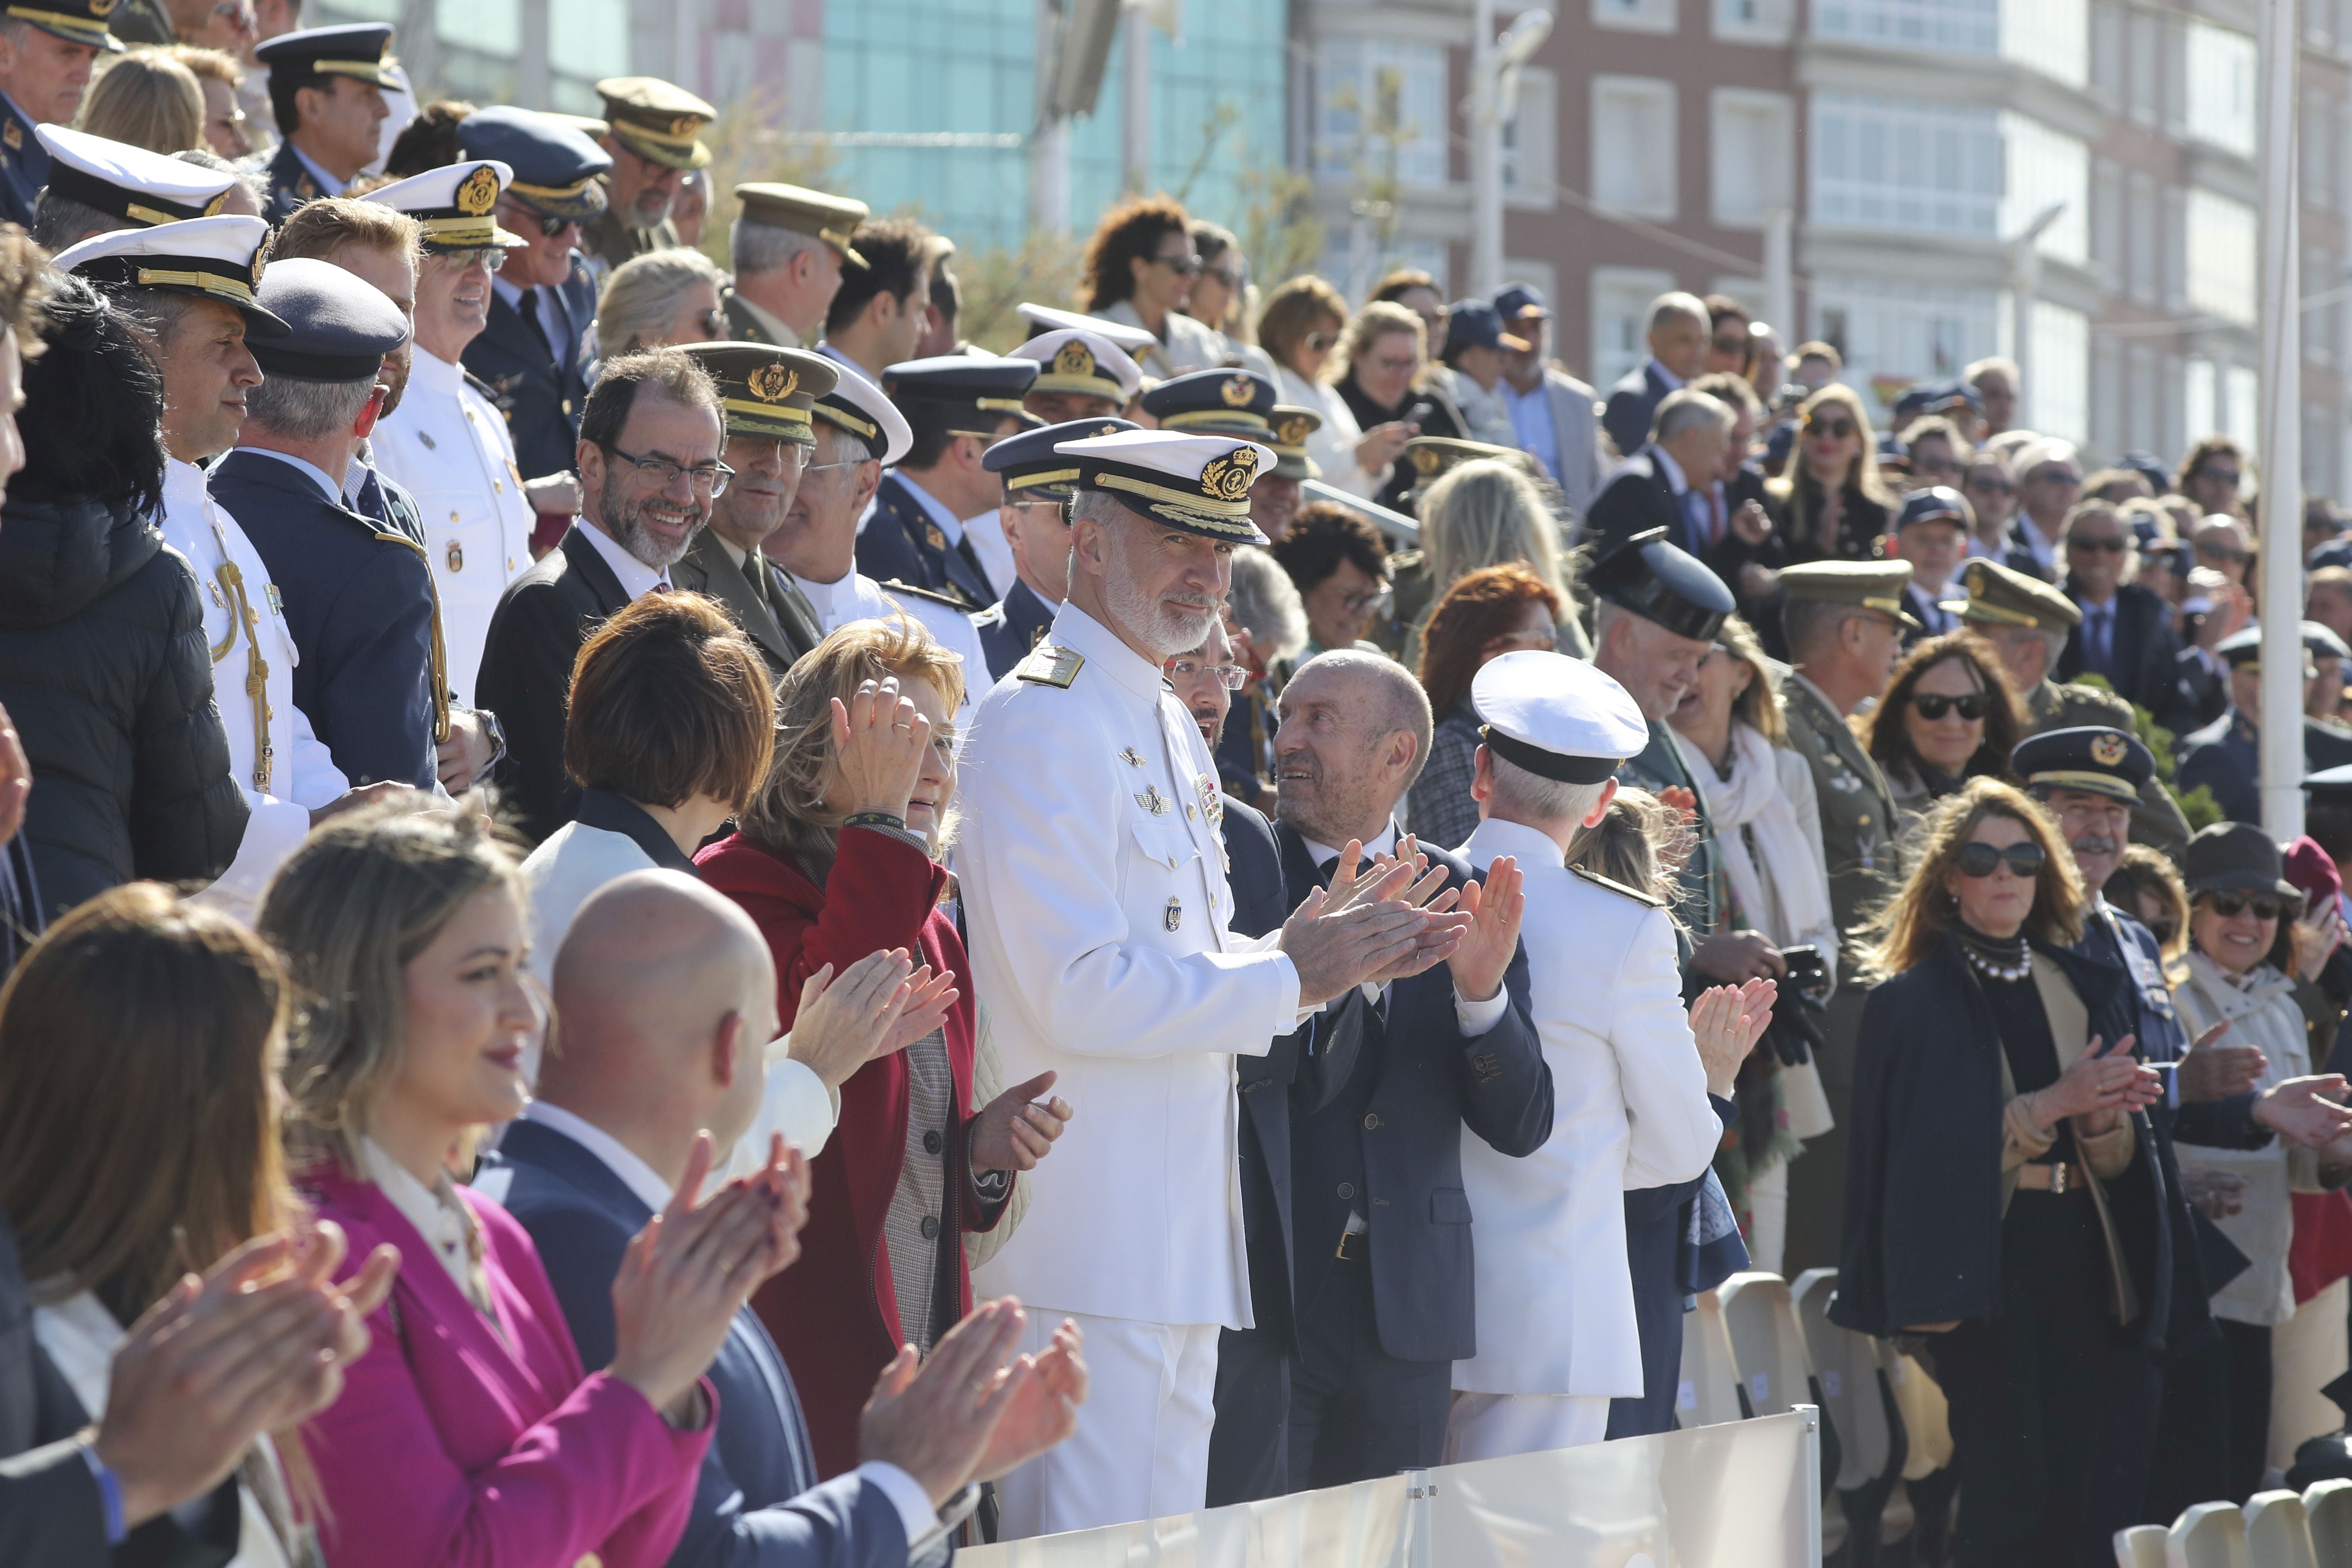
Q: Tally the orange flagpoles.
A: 0